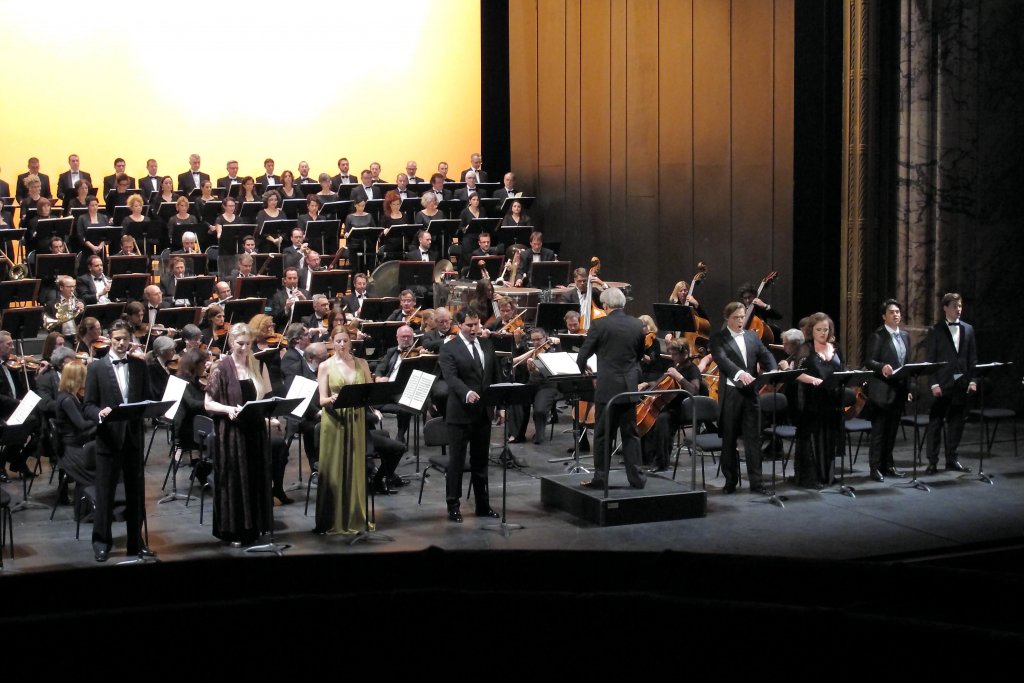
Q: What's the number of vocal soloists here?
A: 8